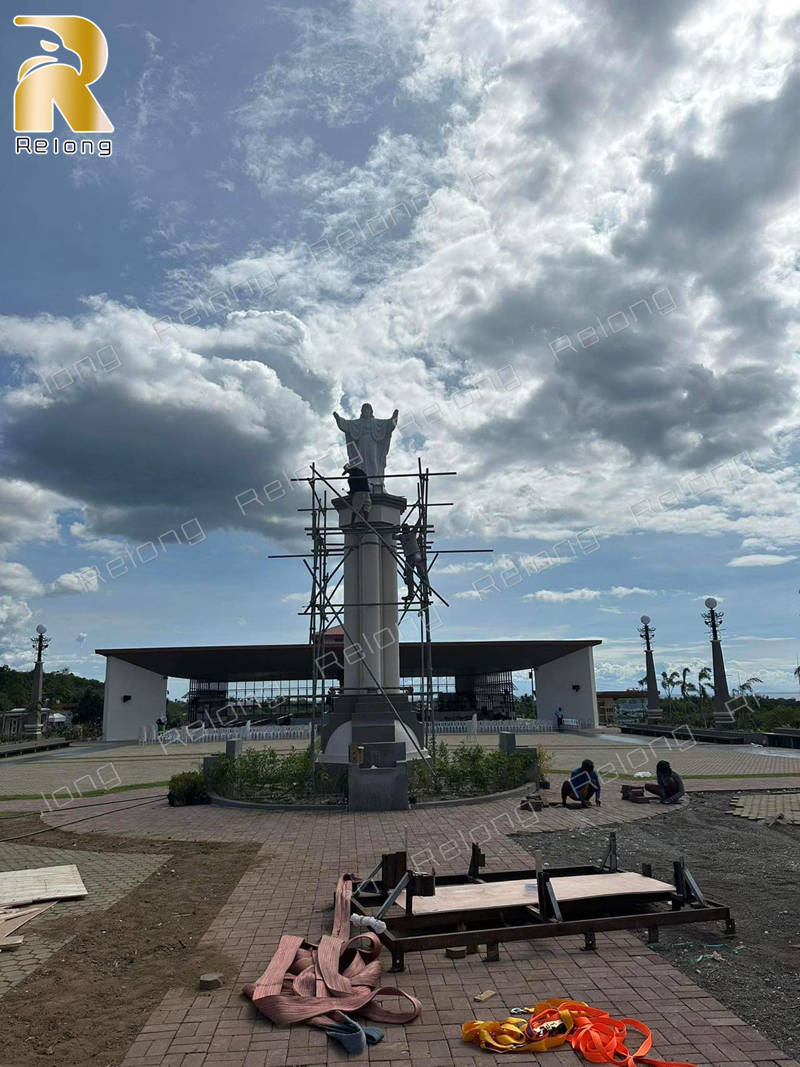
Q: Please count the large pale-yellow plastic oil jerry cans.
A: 0